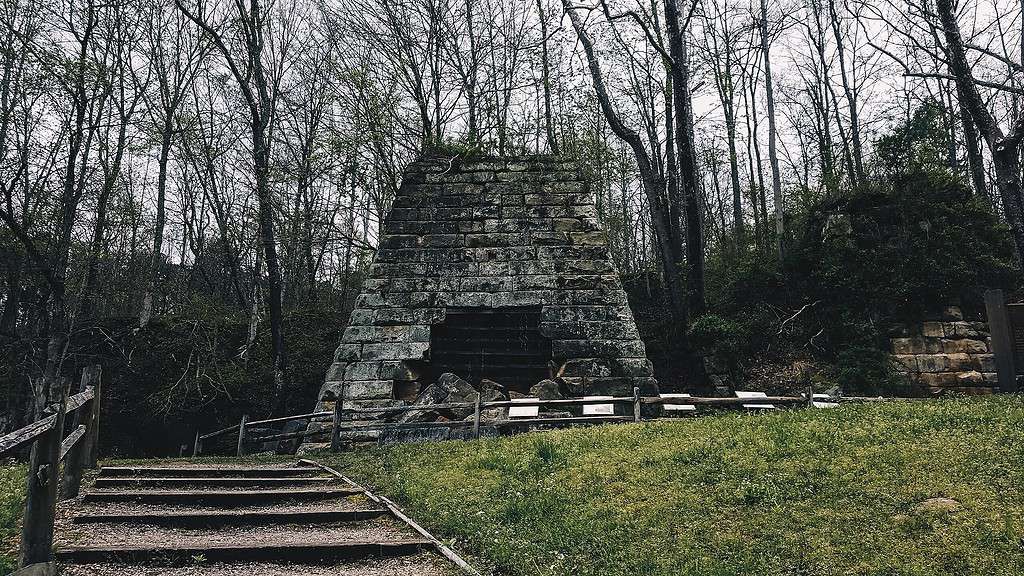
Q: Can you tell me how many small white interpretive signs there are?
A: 5